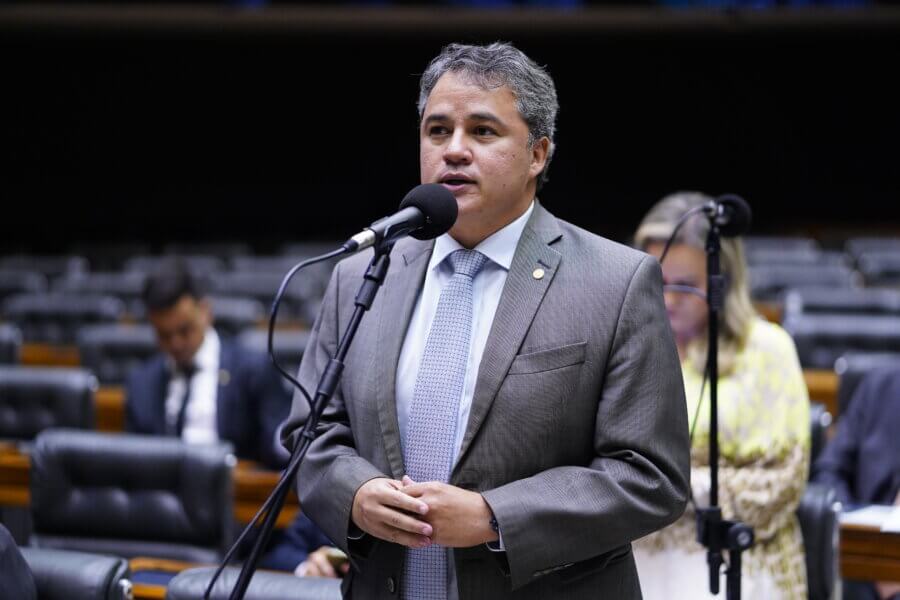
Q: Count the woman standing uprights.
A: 1